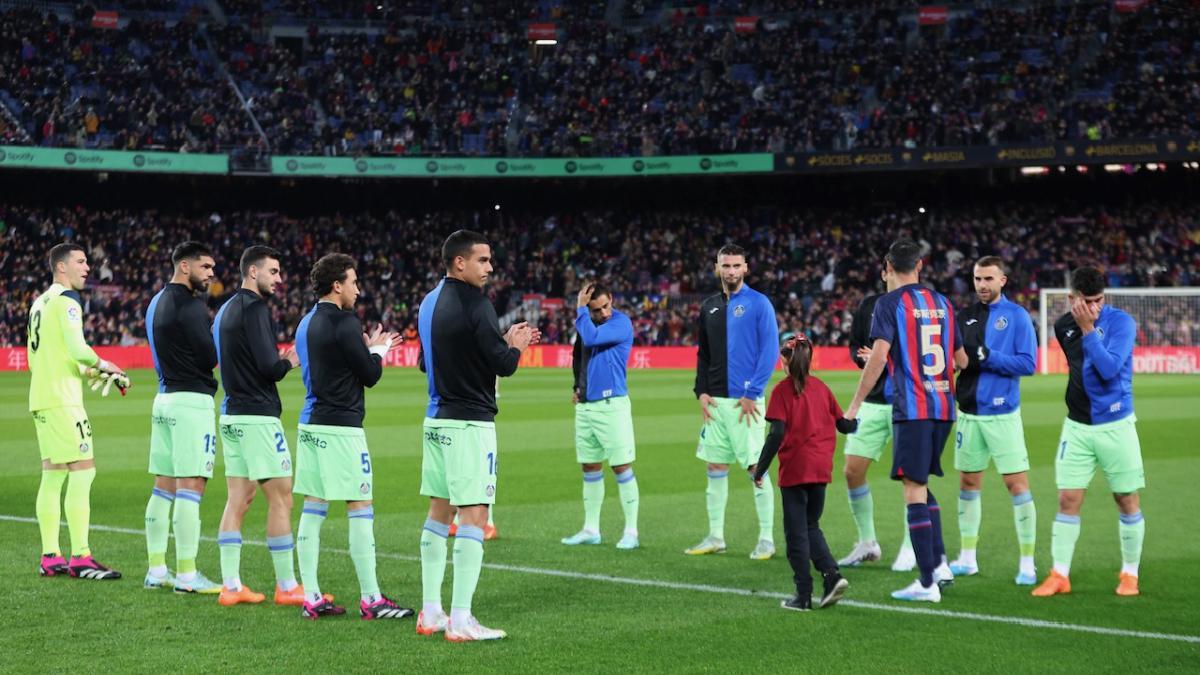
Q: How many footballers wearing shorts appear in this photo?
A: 11